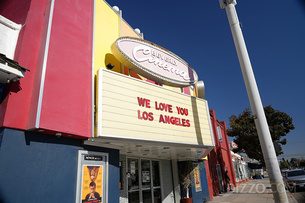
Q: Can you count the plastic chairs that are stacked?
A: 0